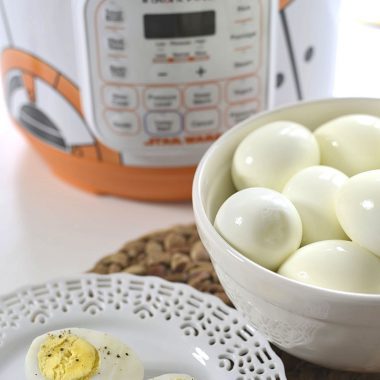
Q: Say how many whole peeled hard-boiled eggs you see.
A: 6